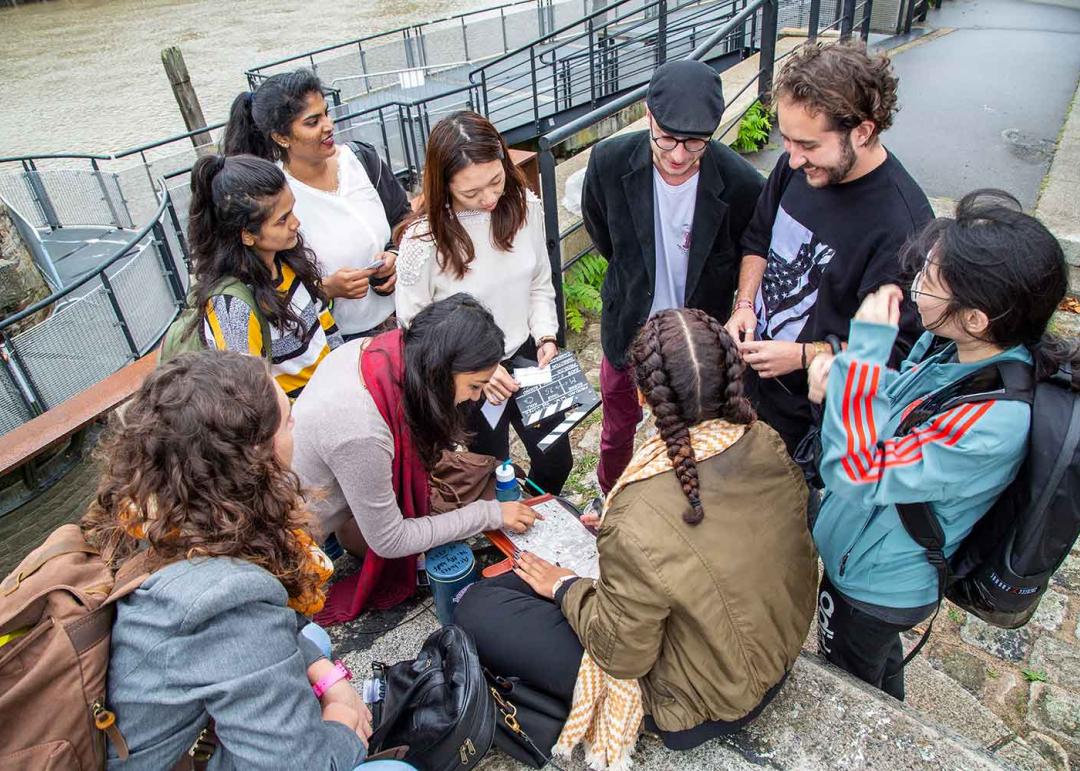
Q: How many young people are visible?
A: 9